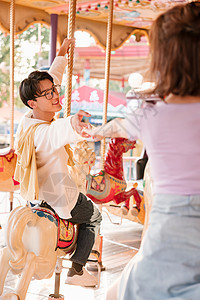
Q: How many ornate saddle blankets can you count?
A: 2